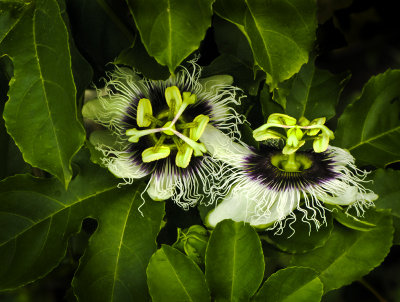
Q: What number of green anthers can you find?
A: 10